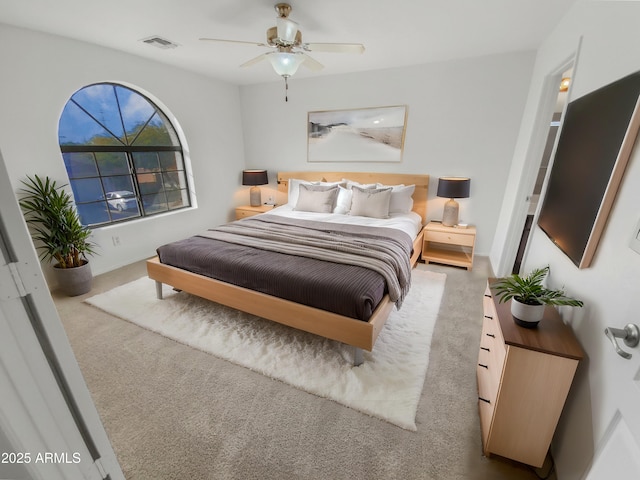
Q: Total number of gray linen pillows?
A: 2